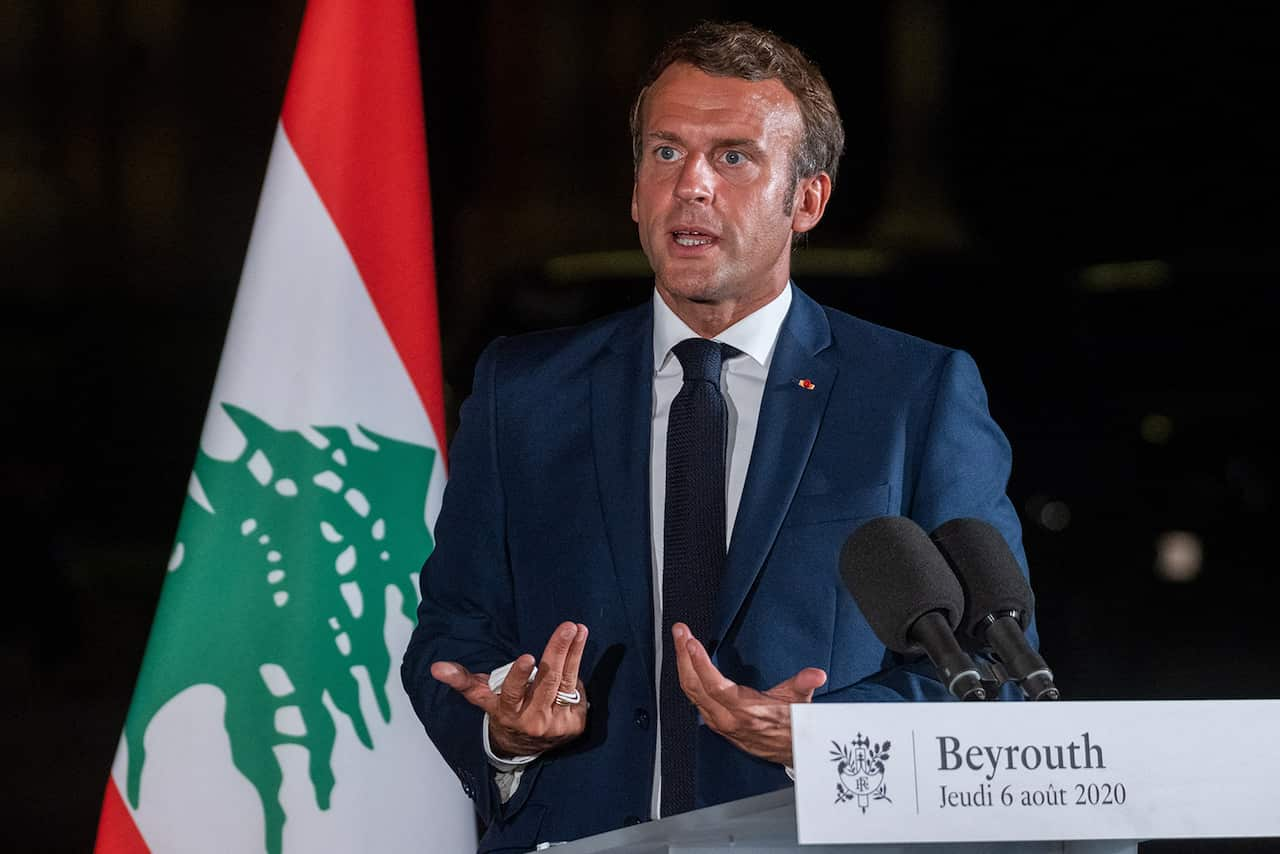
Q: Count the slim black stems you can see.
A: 2